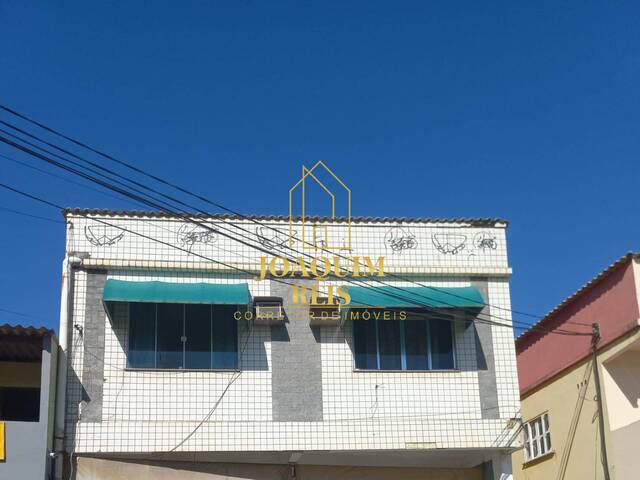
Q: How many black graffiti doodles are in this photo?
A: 6